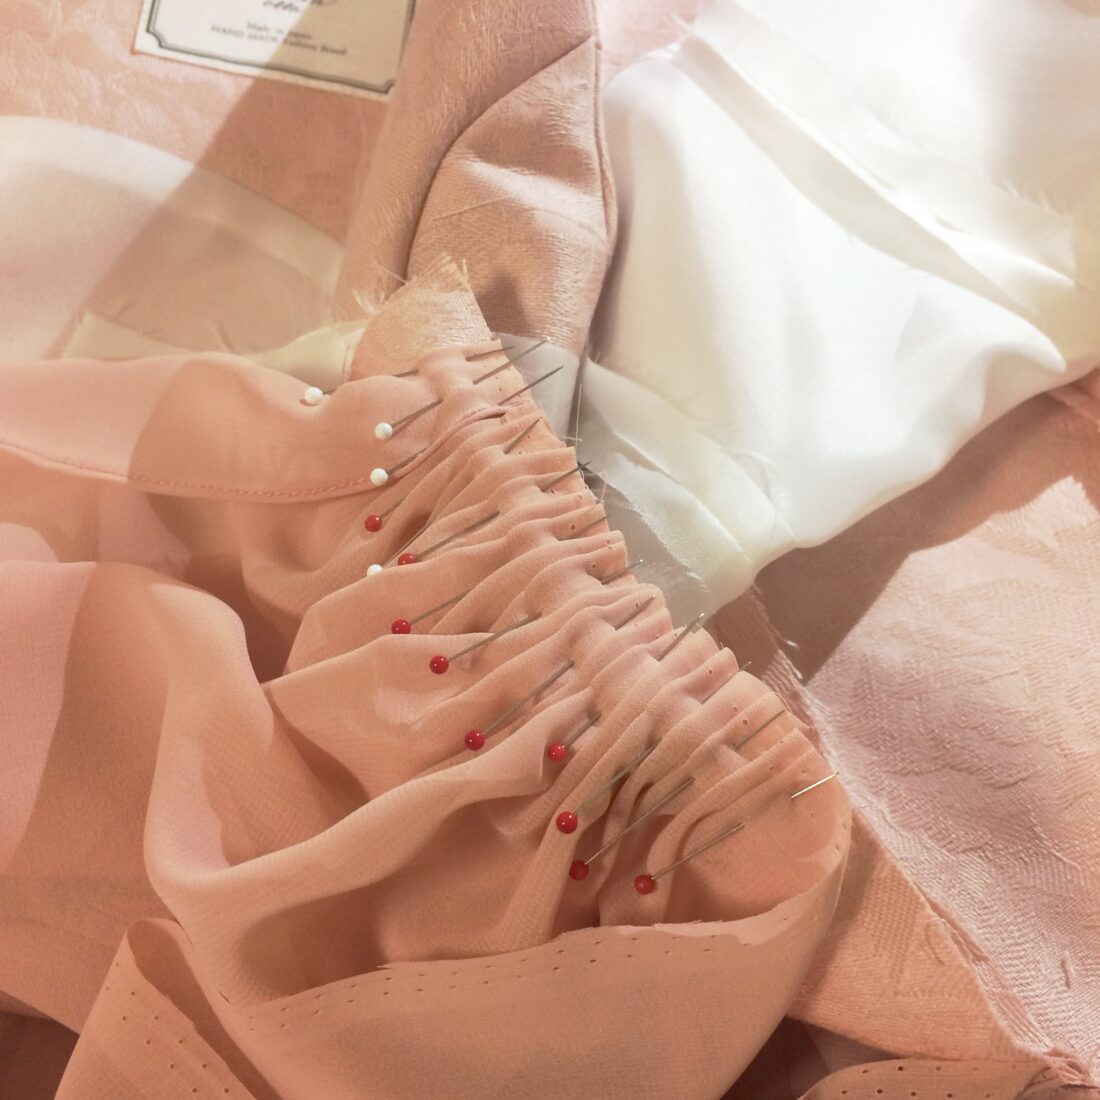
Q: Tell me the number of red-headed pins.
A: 9